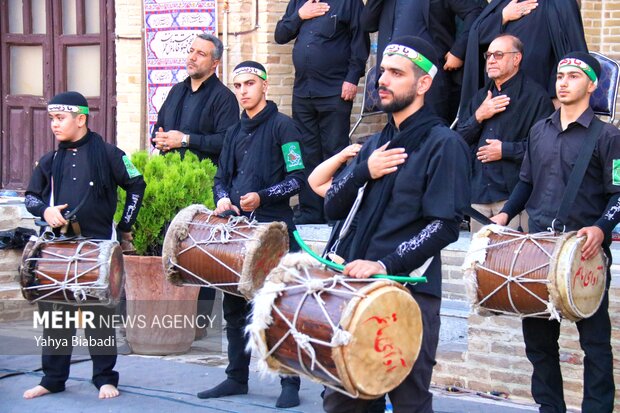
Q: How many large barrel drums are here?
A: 4